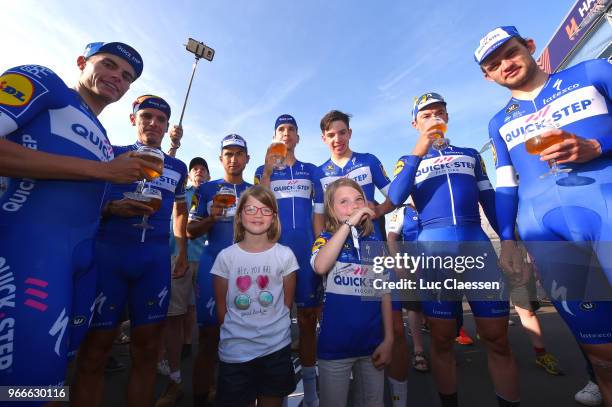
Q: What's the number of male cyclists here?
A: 7